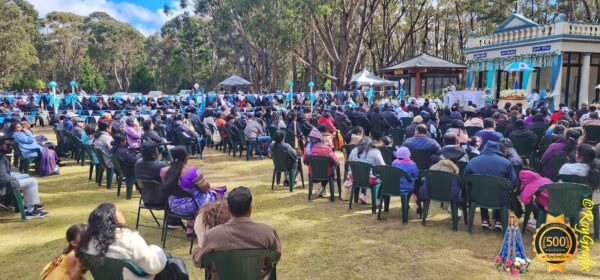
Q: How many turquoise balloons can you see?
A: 4